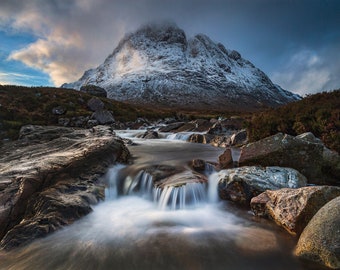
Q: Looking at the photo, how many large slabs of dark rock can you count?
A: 1